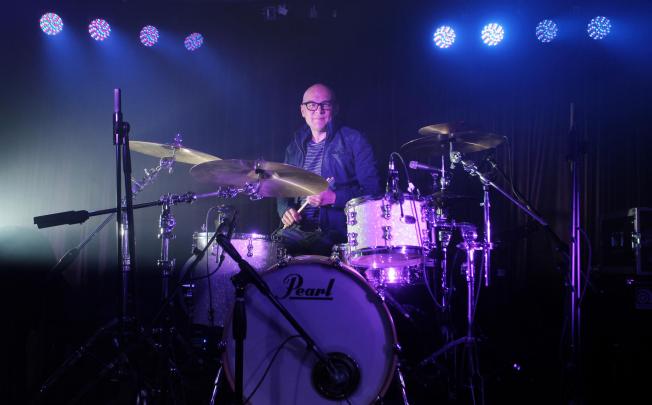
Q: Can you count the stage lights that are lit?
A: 8